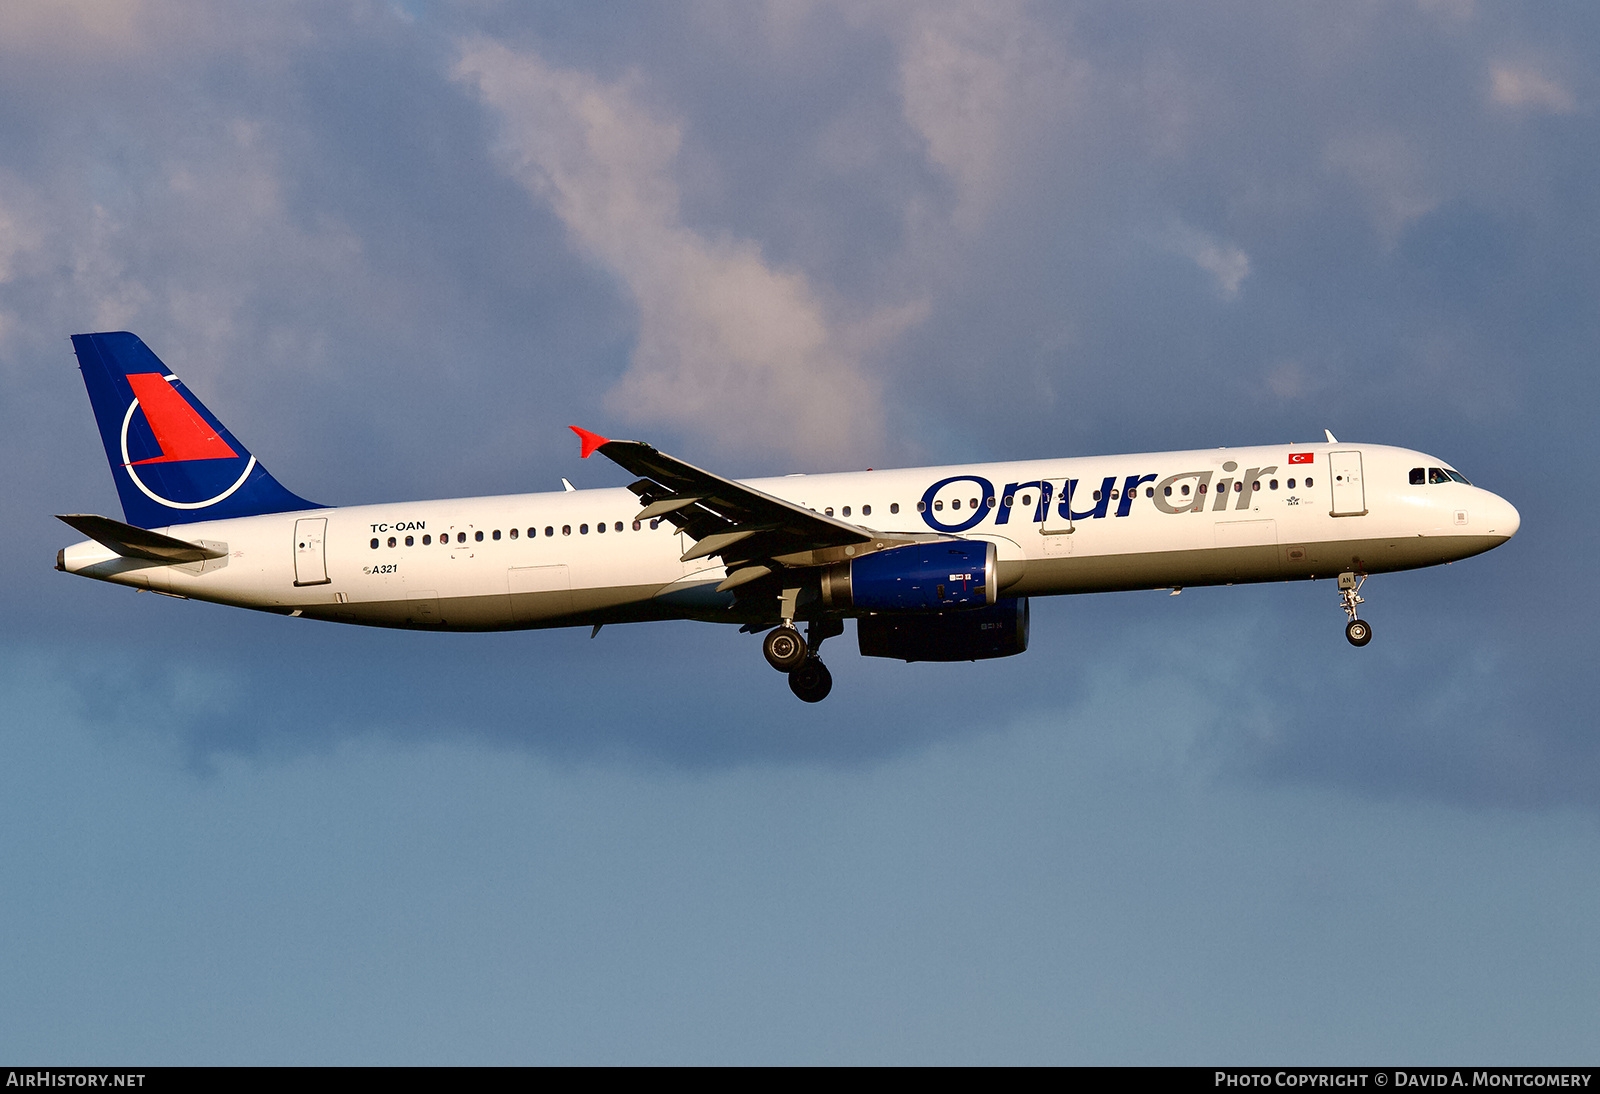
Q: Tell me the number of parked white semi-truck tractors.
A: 0